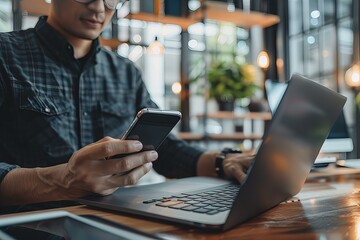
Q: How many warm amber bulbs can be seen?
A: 4